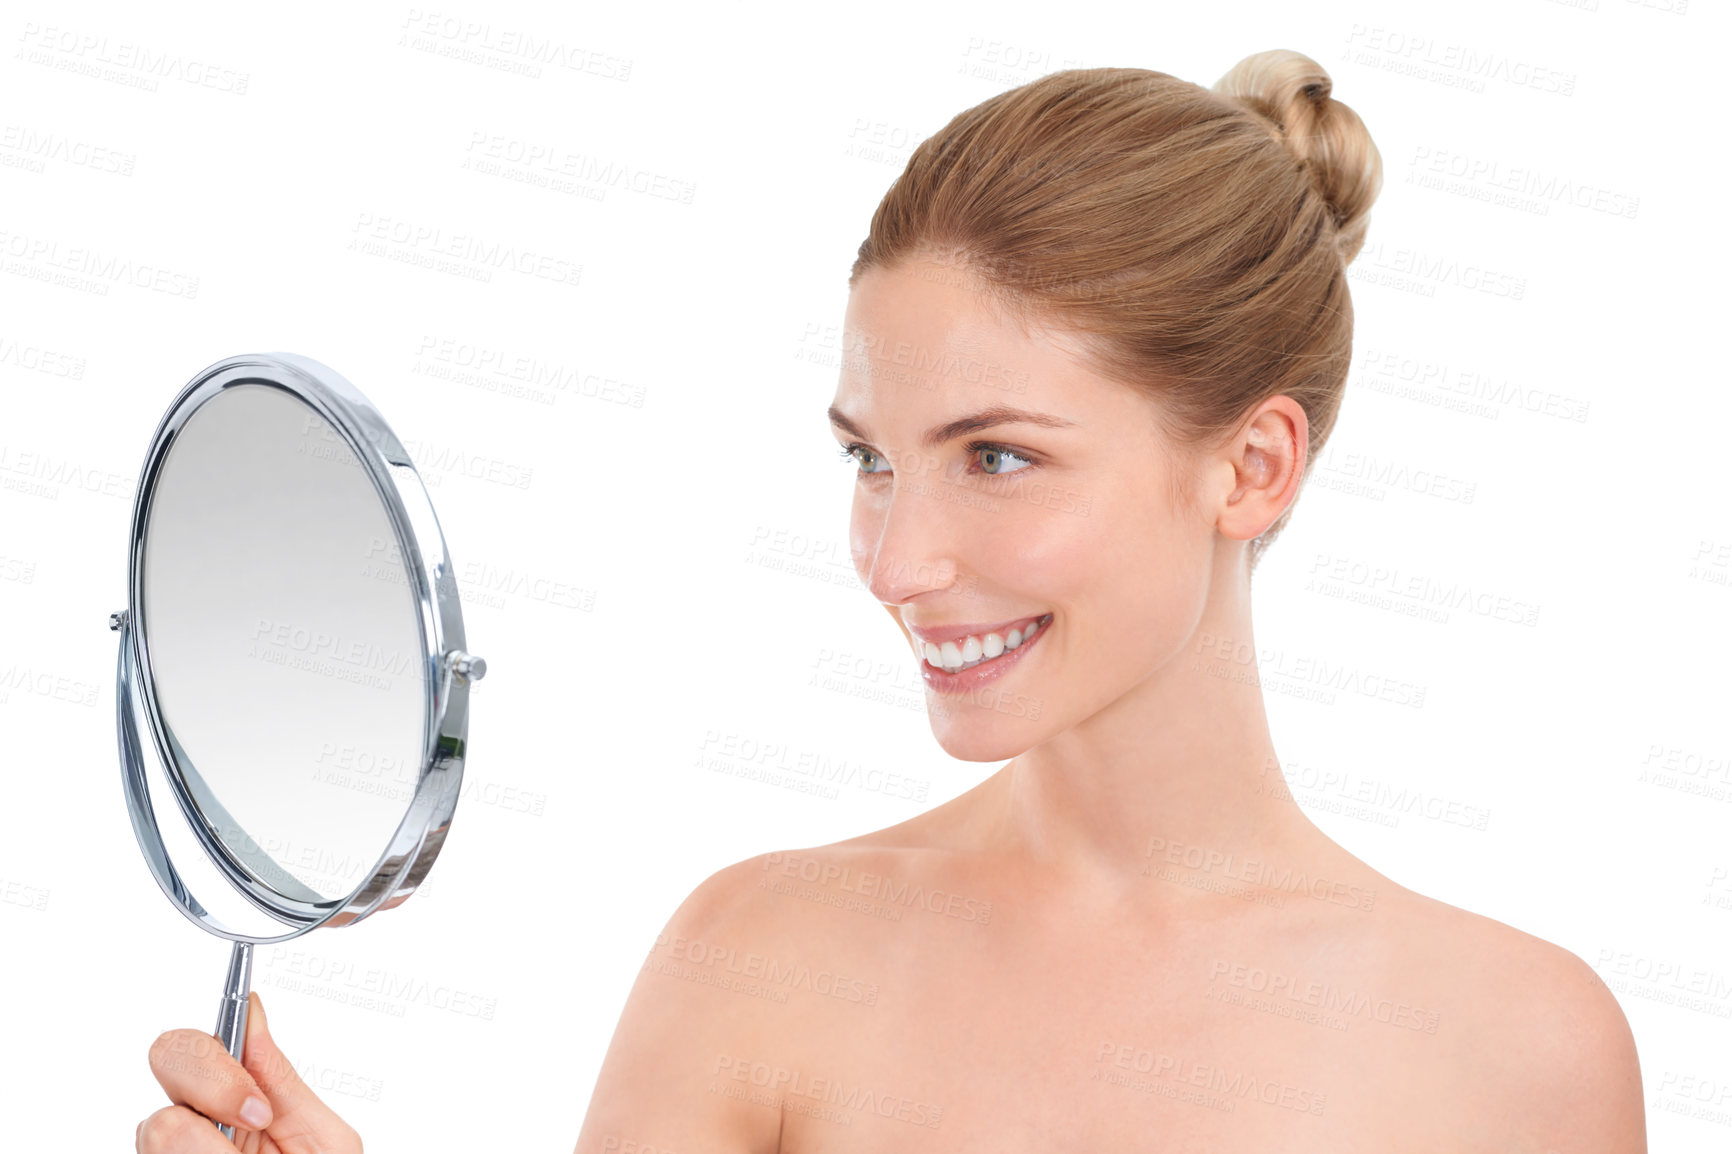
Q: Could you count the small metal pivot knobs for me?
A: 2